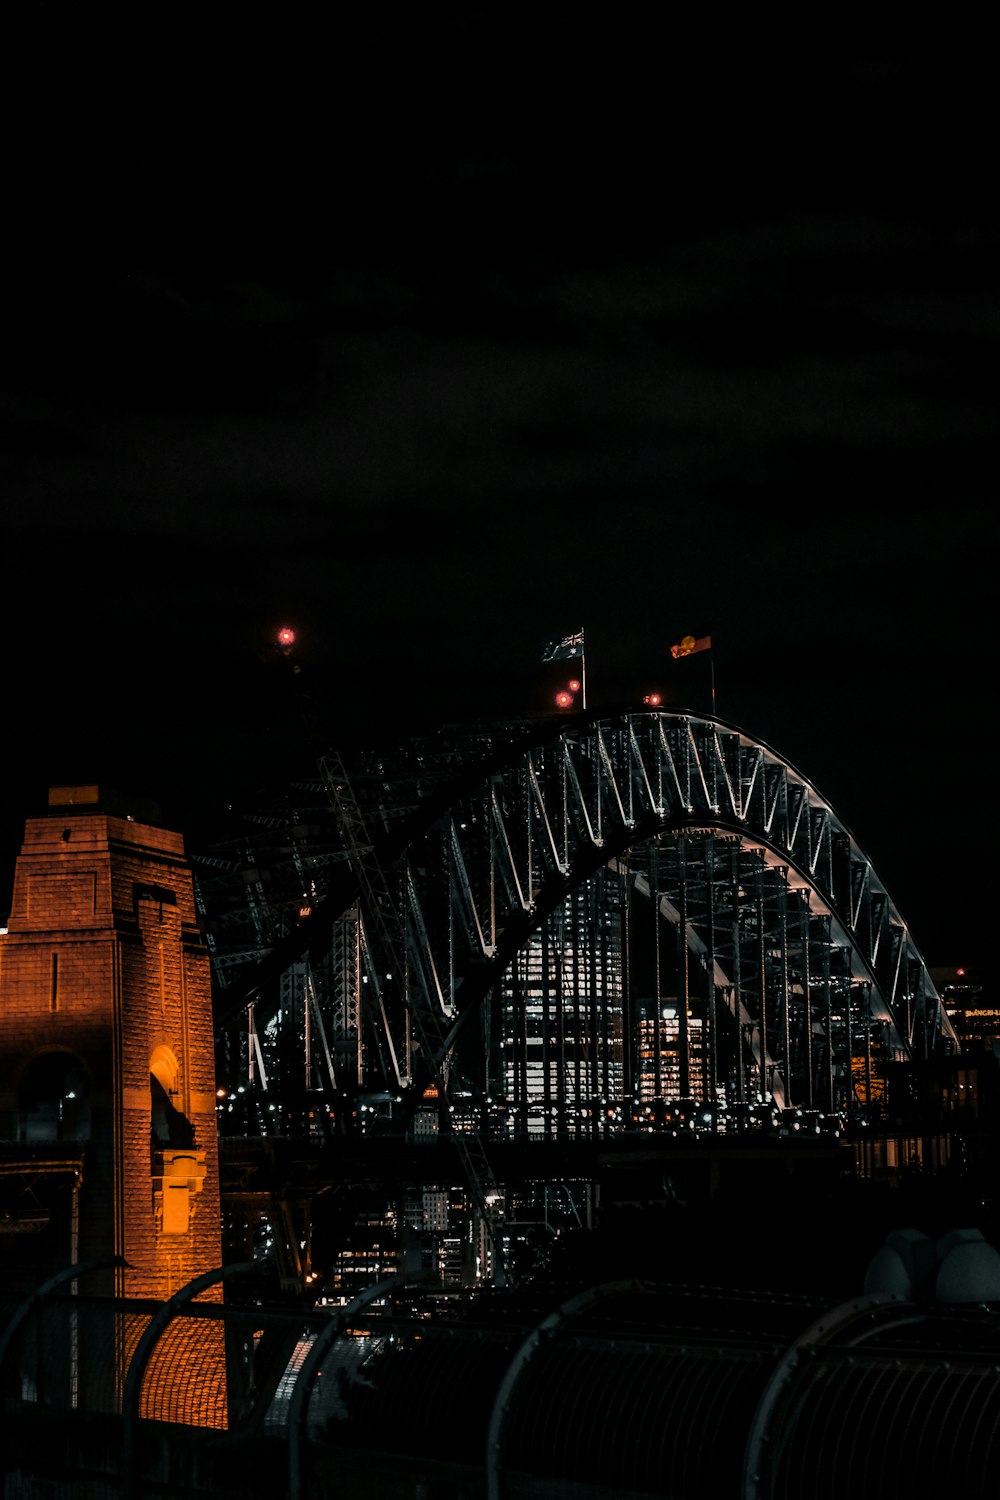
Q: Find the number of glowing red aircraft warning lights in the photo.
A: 4